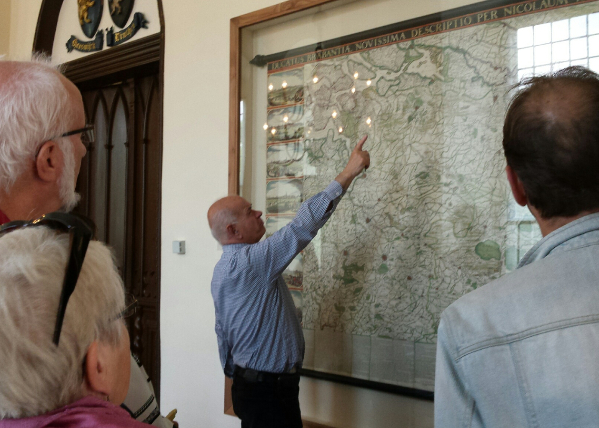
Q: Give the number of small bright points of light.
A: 12